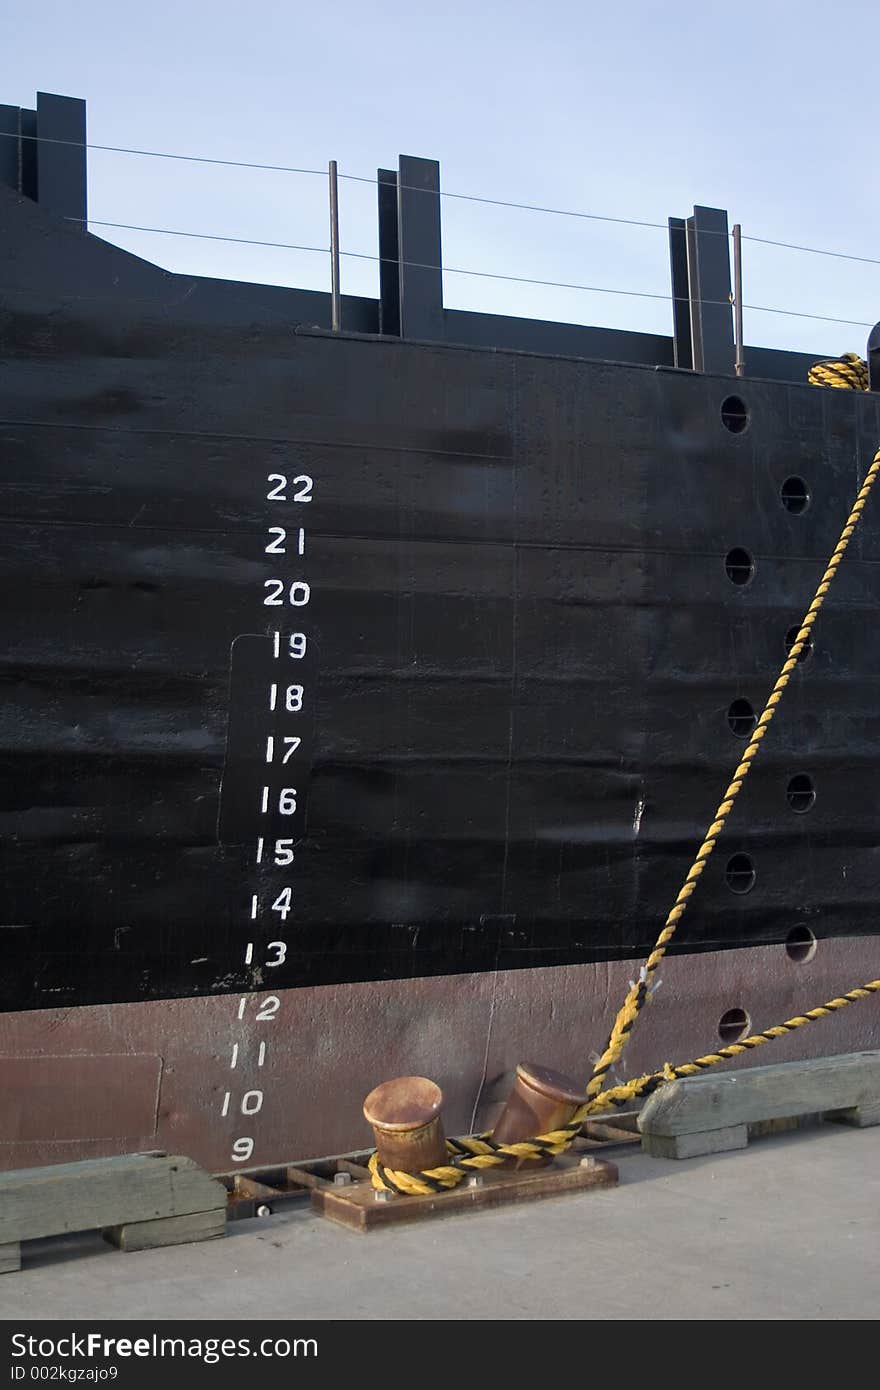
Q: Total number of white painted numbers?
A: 14